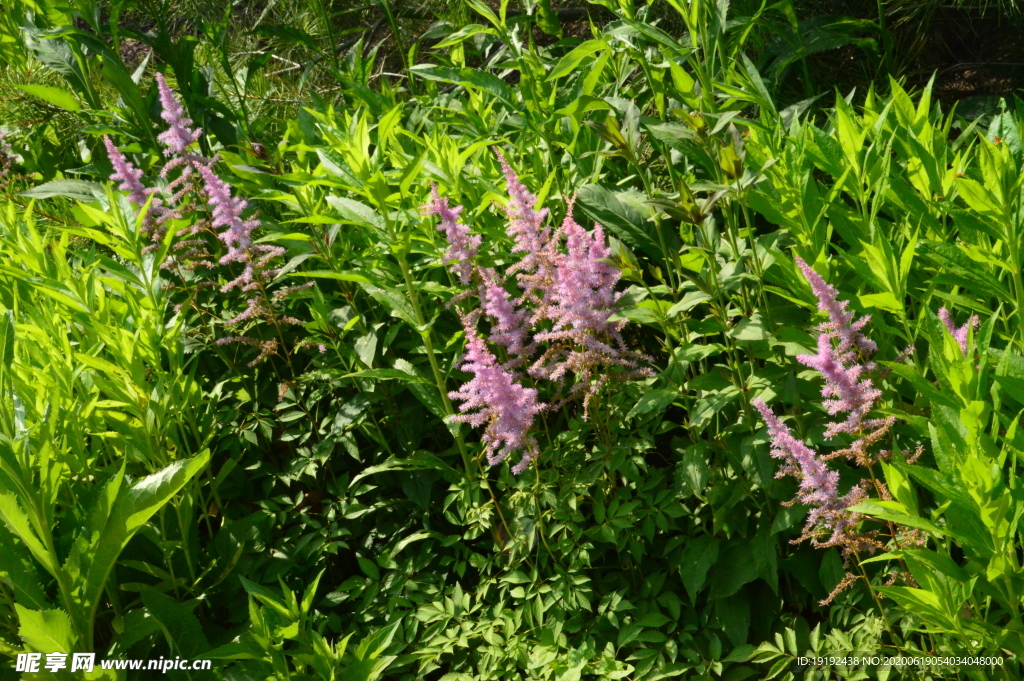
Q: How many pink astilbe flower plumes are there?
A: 12